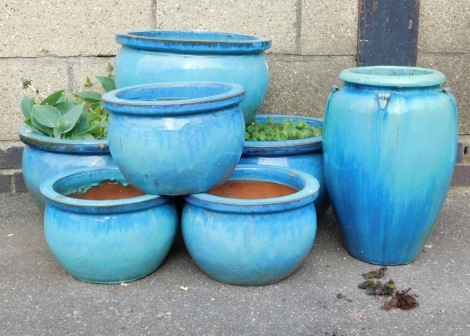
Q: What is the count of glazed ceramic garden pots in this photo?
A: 7